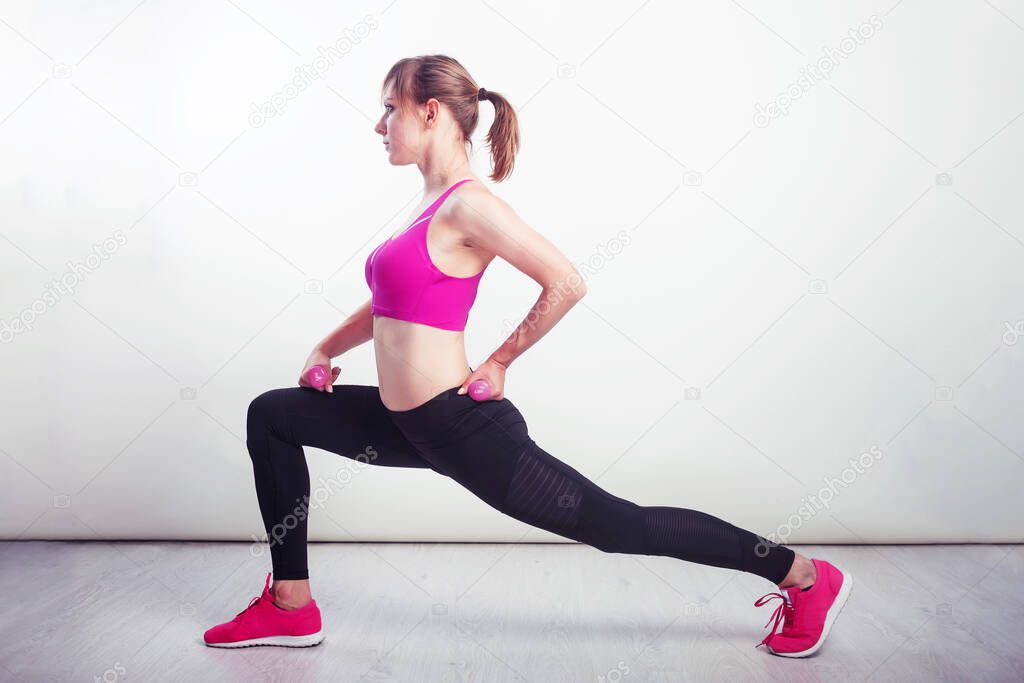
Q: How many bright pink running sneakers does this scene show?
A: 2